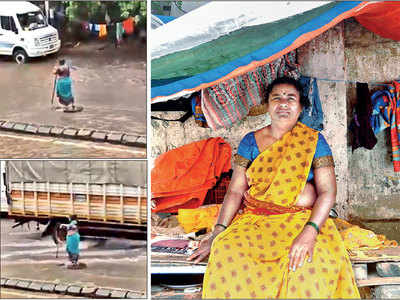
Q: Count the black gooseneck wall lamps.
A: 0